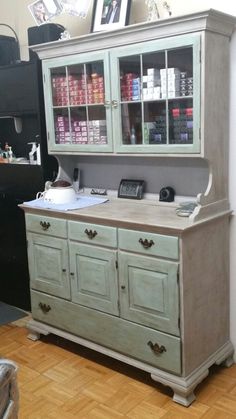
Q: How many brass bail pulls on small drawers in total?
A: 3